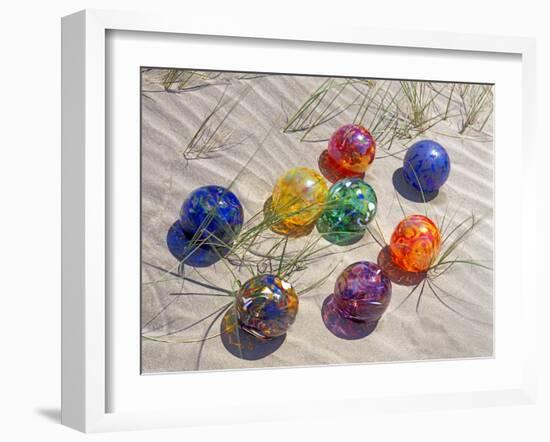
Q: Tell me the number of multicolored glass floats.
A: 8